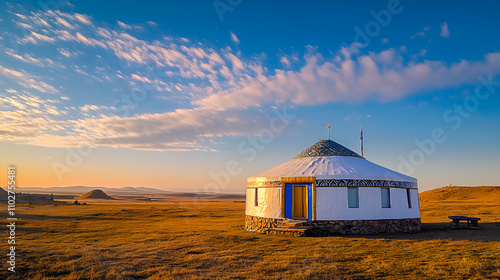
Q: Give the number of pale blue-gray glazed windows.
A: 2